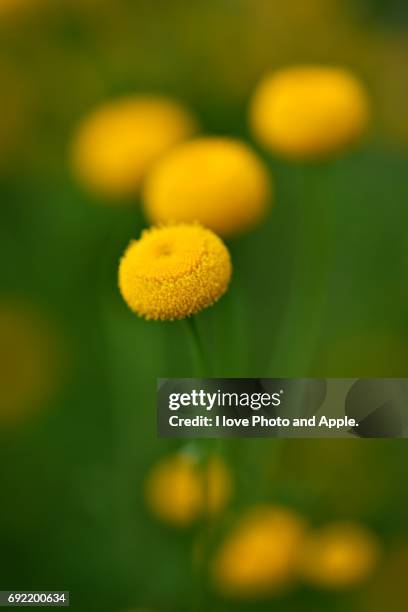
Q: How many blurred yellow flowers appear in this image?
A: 6